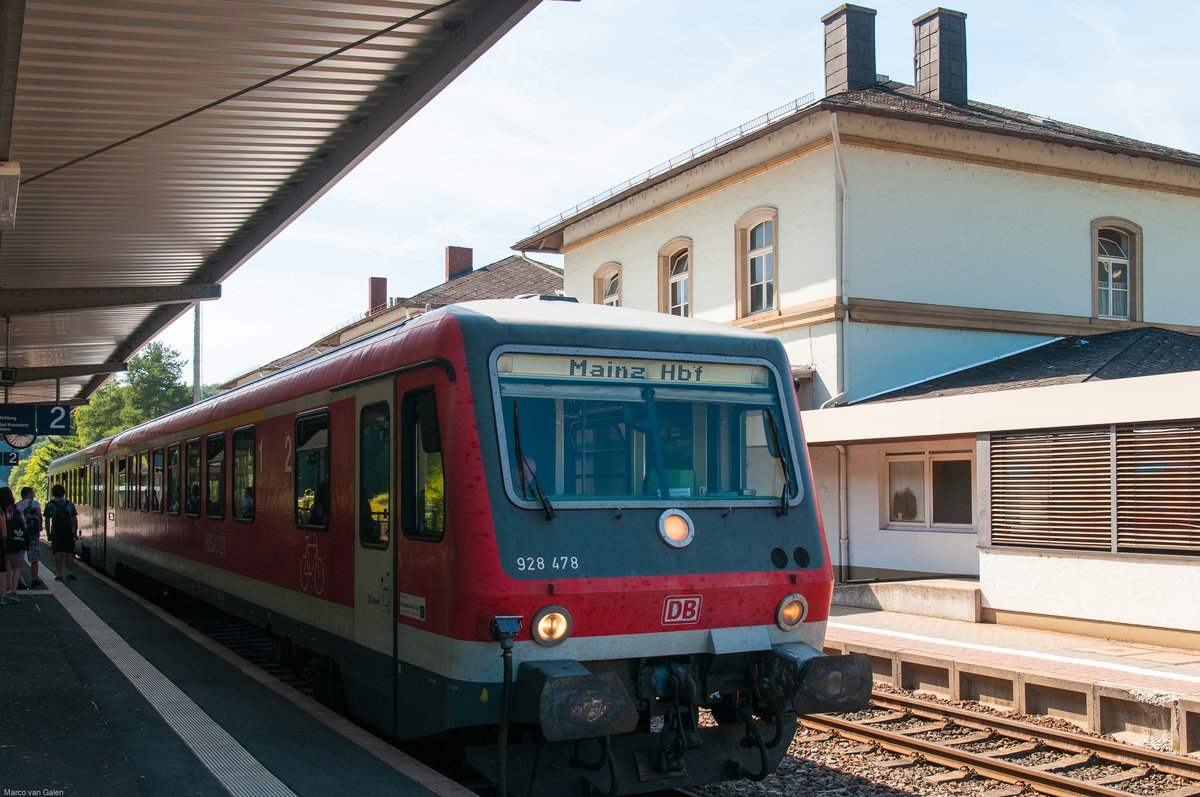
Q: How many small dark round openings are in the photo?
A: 2